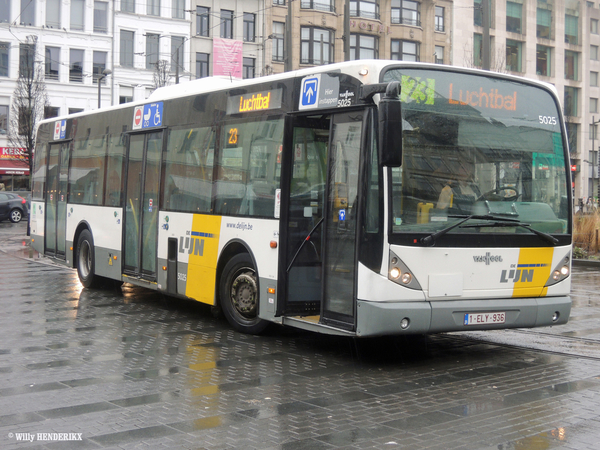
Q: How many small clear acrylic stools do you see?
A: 0